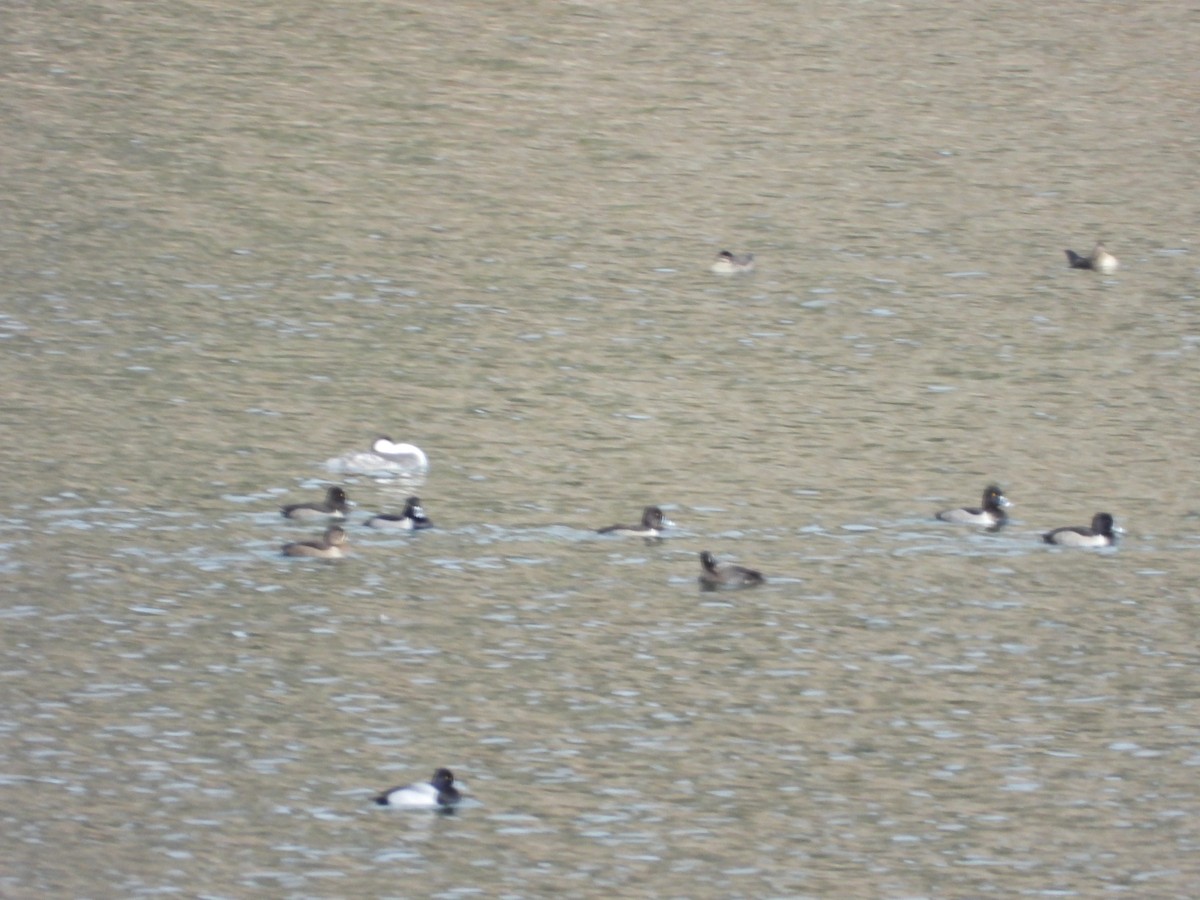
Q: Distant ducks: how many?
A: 2